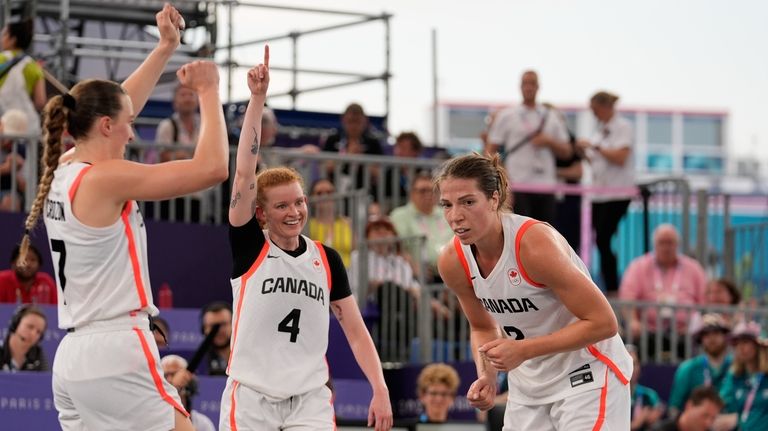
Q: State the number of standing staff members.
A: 2